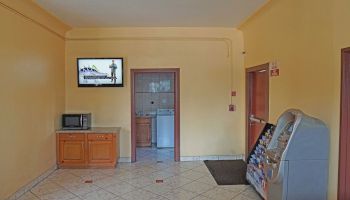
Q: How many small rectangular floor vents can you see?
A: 2